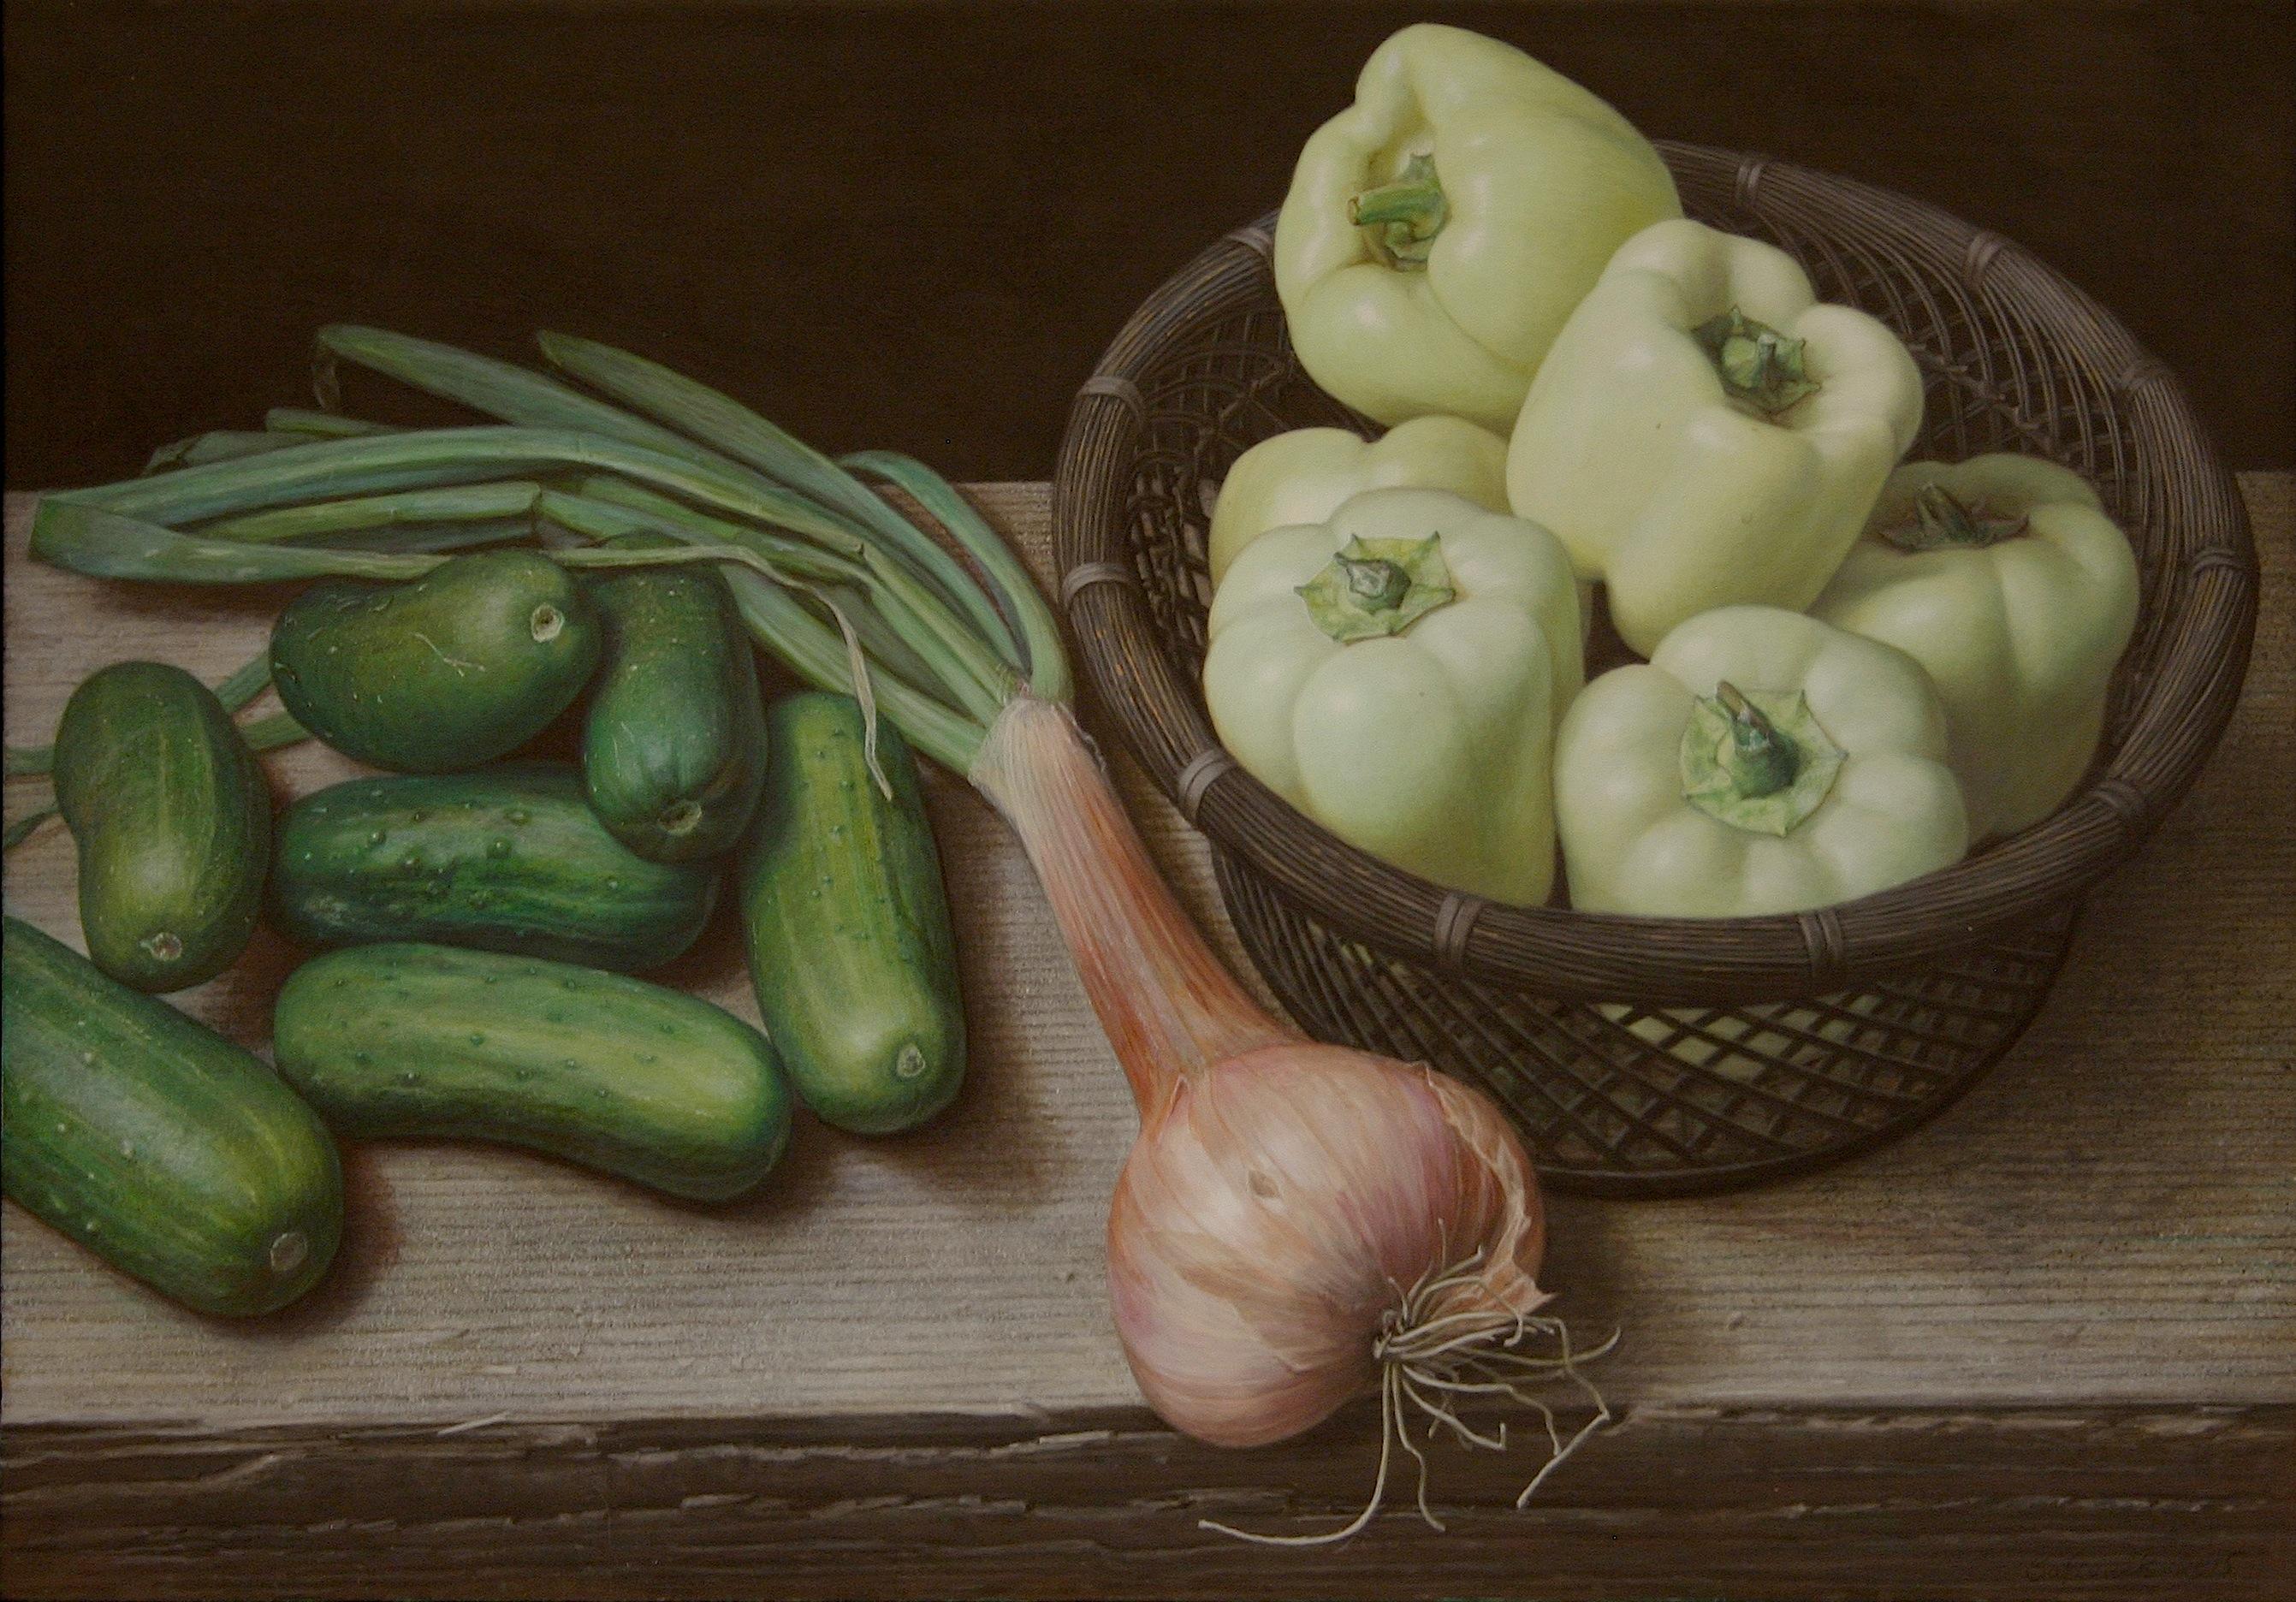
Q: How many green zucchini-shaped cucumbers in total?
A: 7